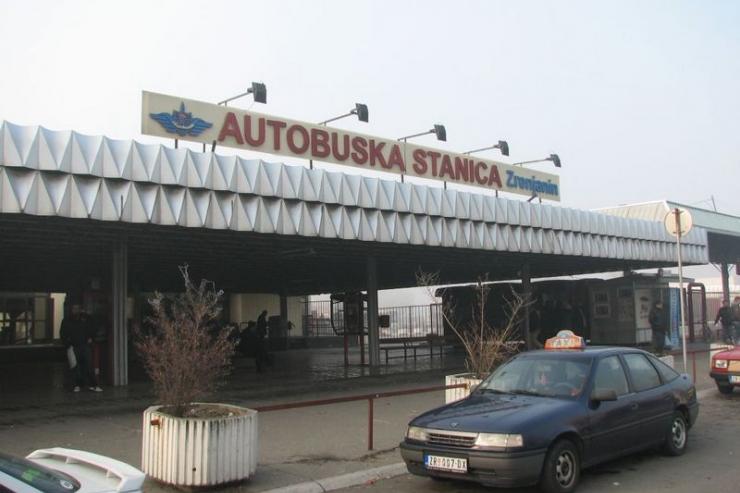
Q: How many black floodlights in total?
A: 5